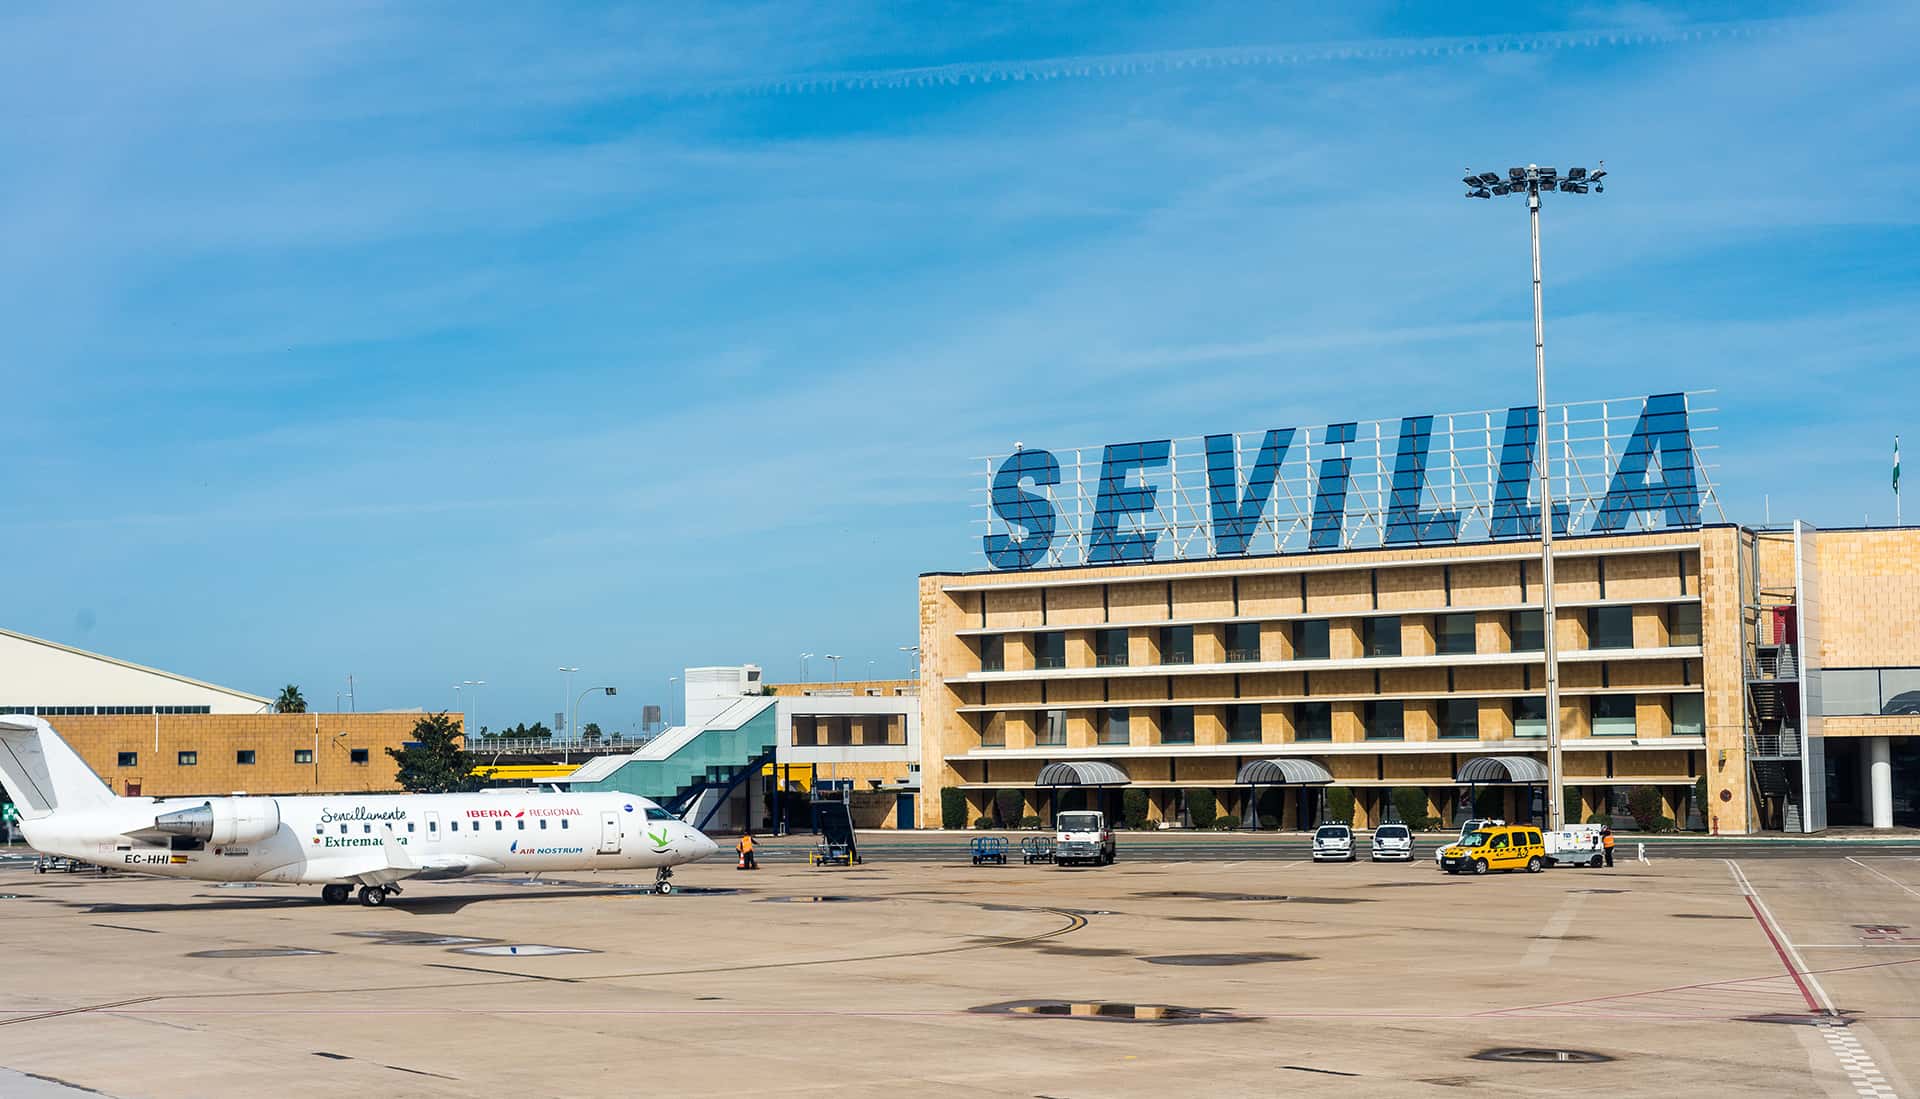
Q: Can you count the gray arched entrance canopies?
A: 3